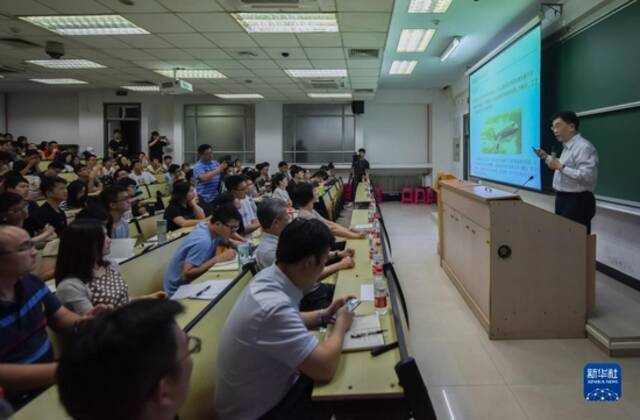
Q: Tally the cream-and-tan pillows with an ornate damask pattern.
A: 0